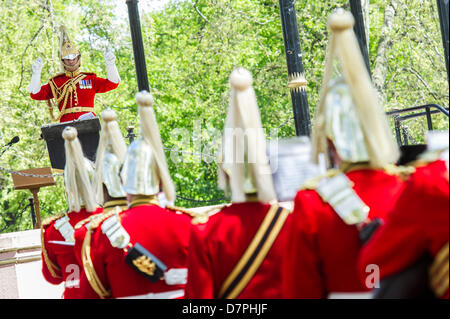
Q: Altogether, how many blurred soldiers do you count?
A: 6